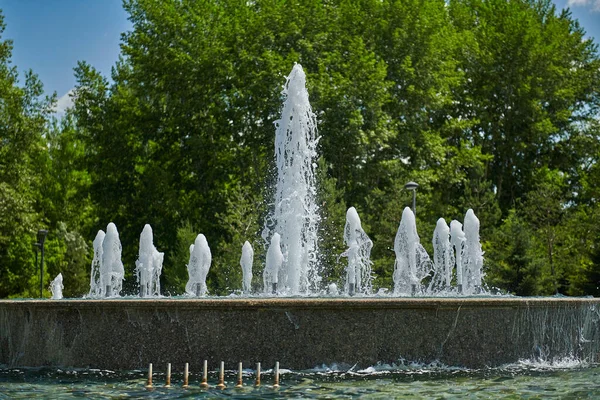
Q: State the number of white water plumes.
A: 13